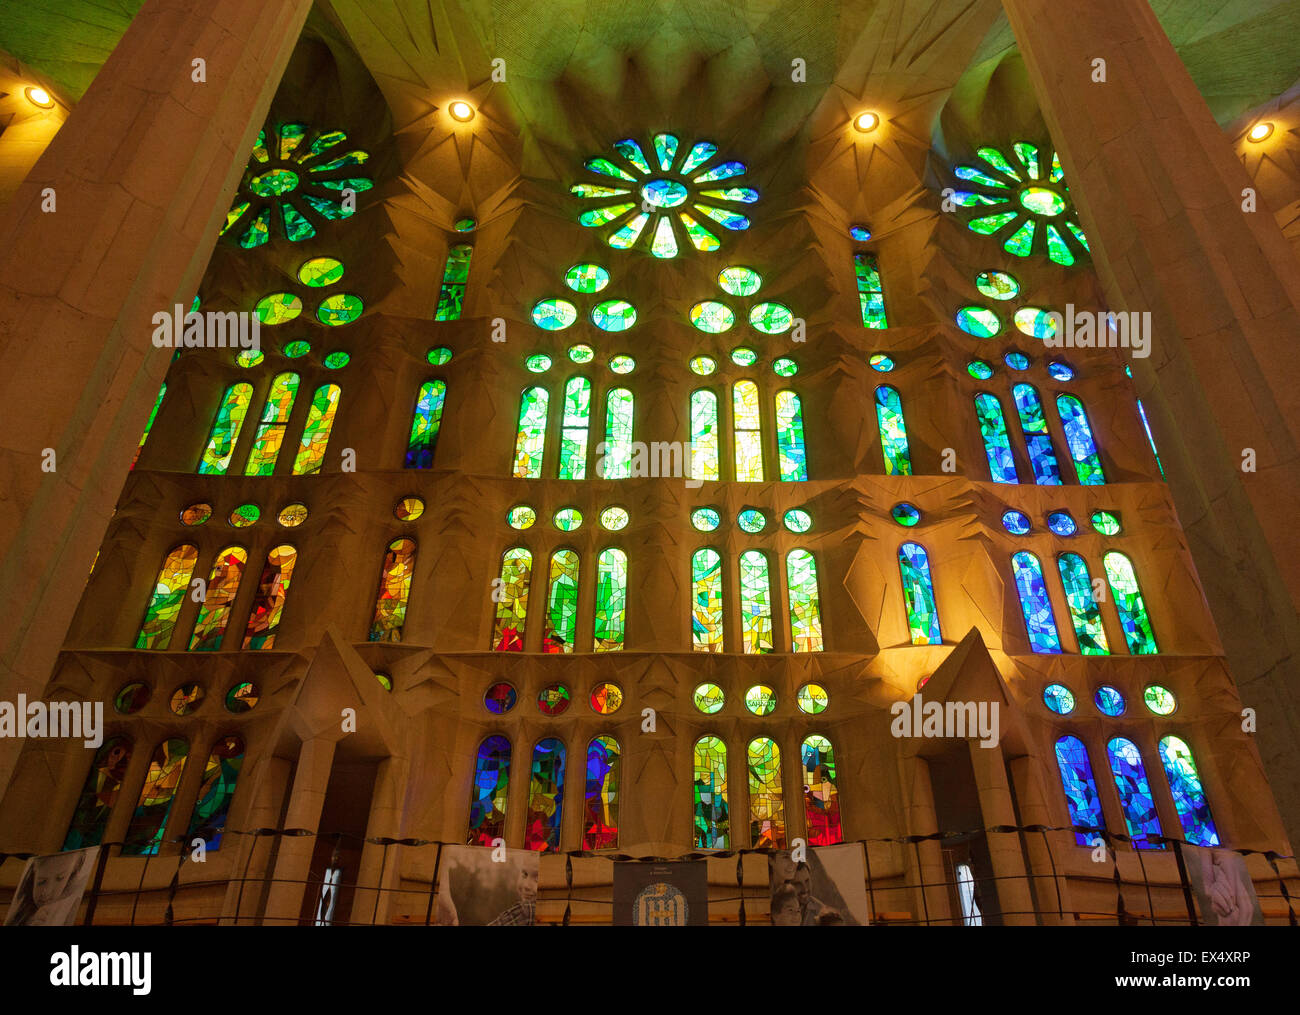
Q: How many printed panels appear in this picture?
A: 5